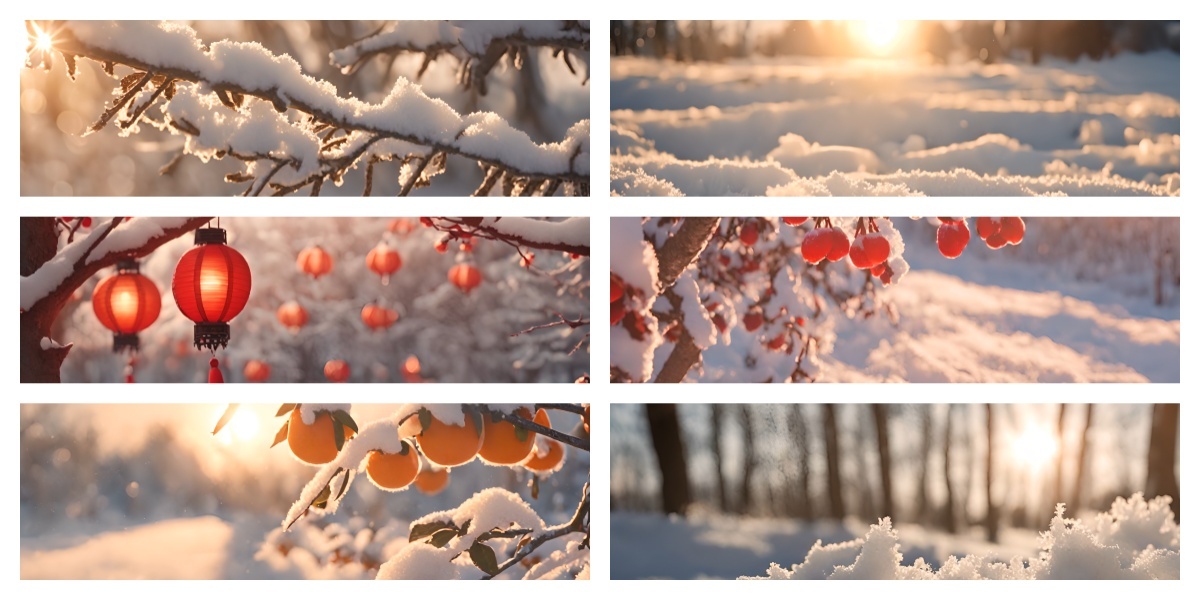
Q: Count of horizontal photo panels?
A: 6